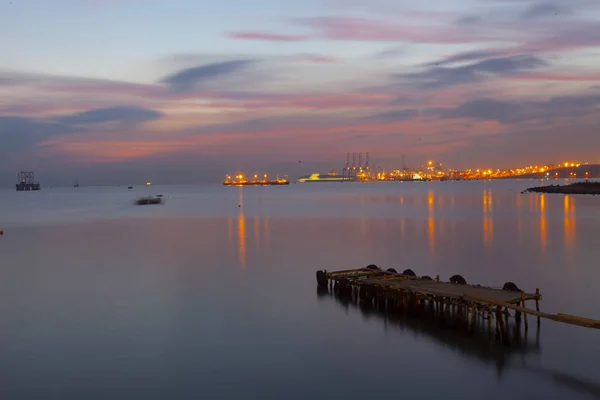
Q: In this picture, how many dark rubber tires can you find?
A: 7